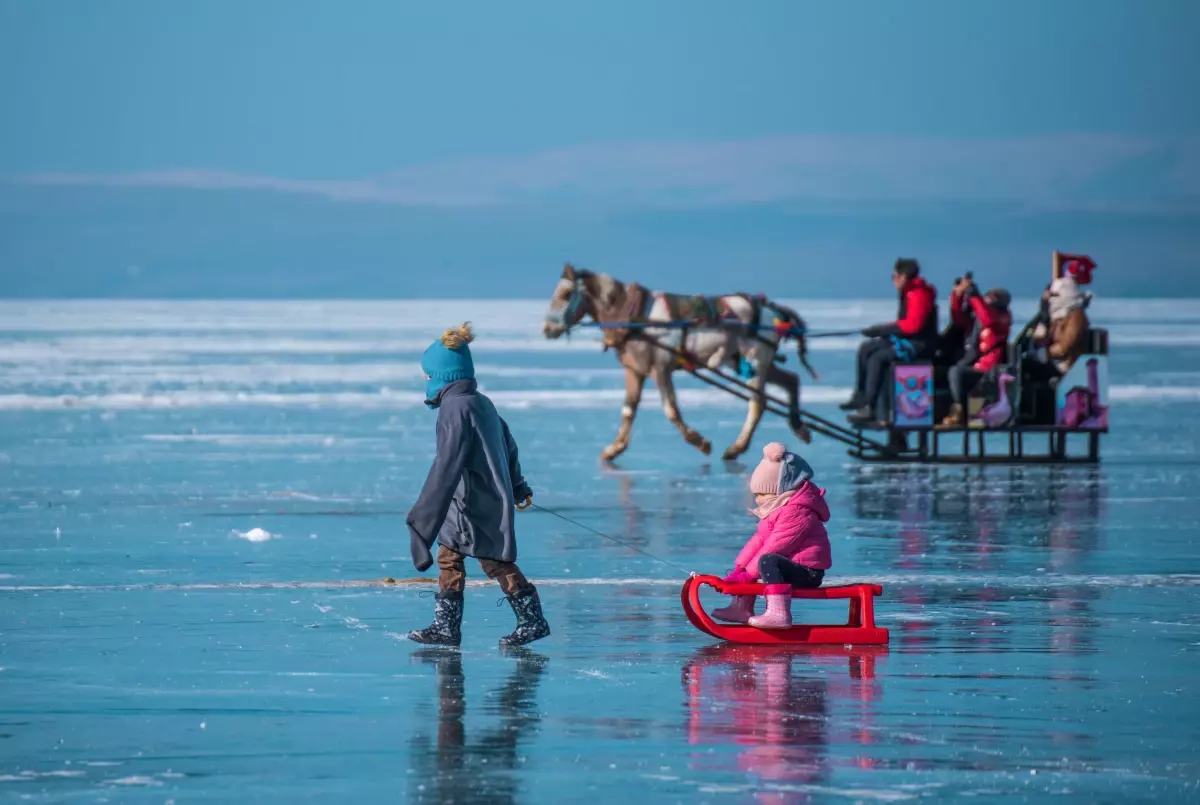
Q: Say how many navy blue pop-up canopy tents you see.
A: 0